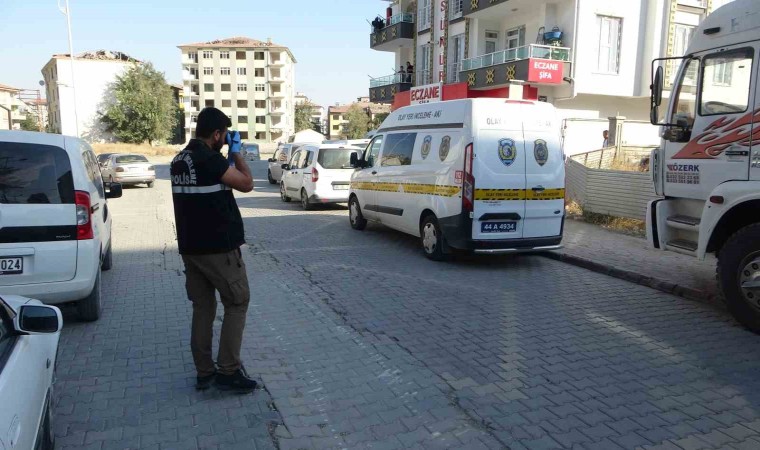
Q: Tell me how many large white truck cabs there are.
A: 1